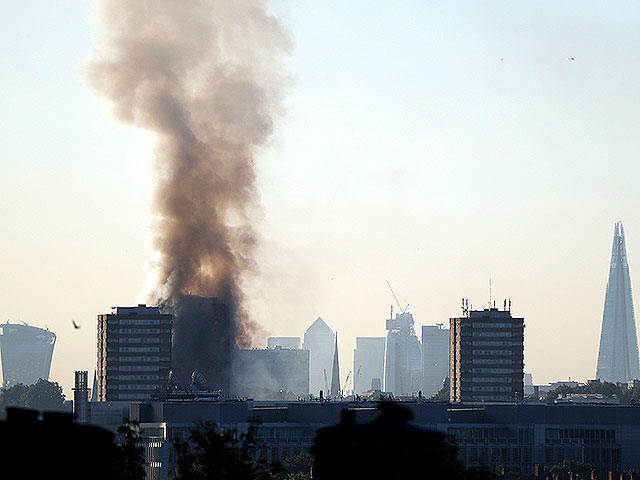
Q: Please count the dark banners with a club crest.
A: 0